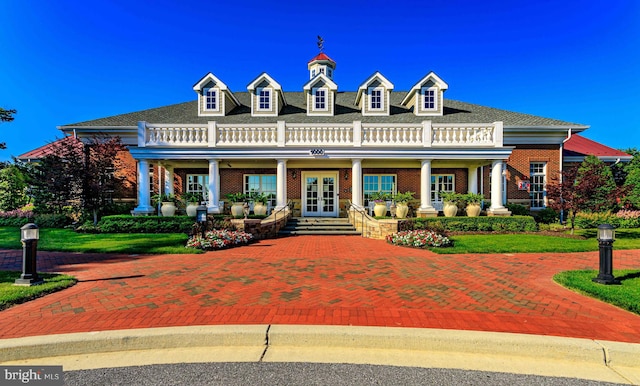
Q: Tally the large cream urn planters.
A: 8